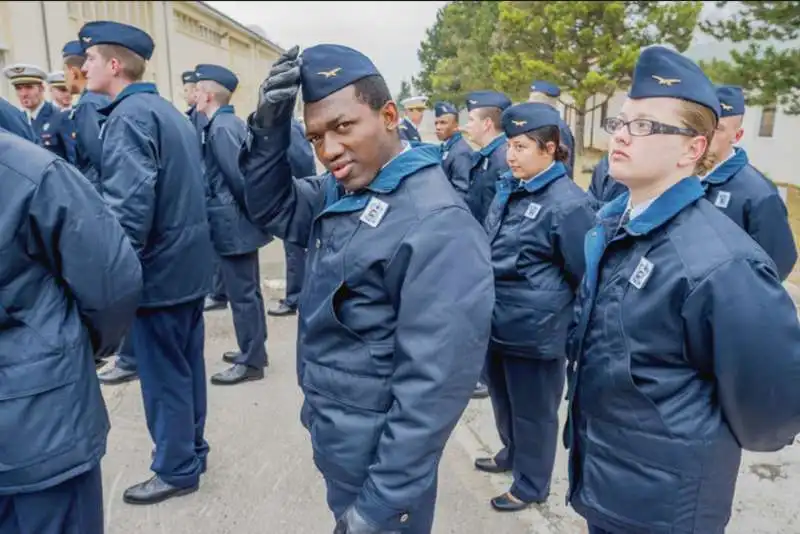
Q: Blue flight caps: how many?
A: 11